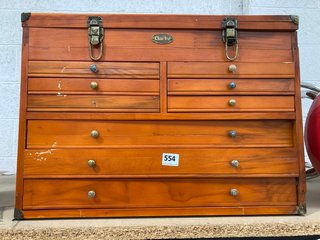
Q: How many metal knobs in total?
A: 11